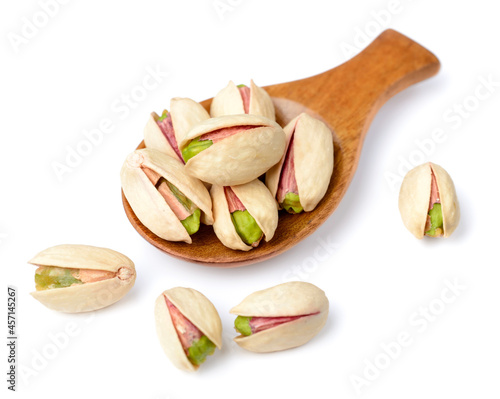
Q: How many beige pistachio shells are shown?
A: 10